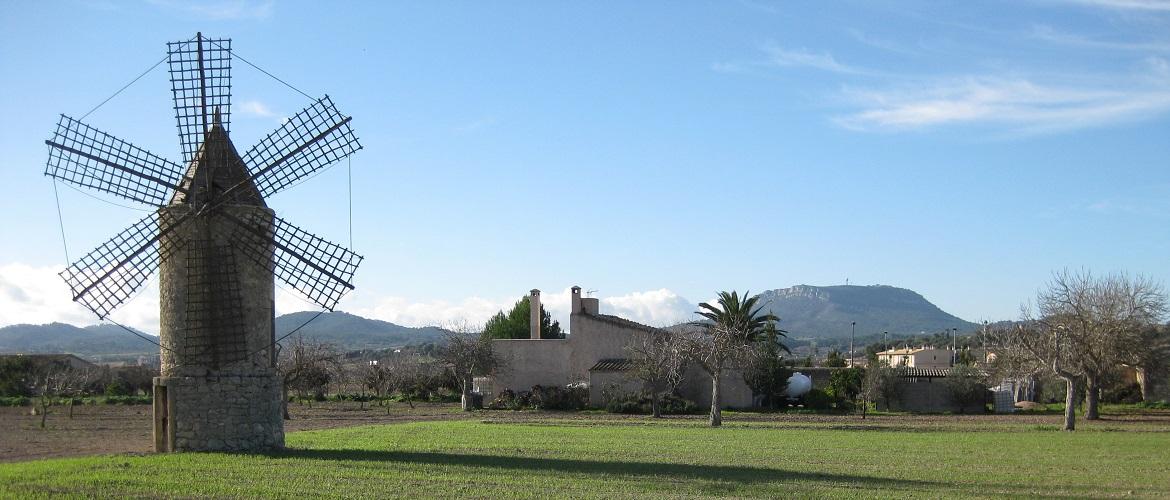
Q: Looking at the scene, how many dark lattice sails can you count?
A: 6